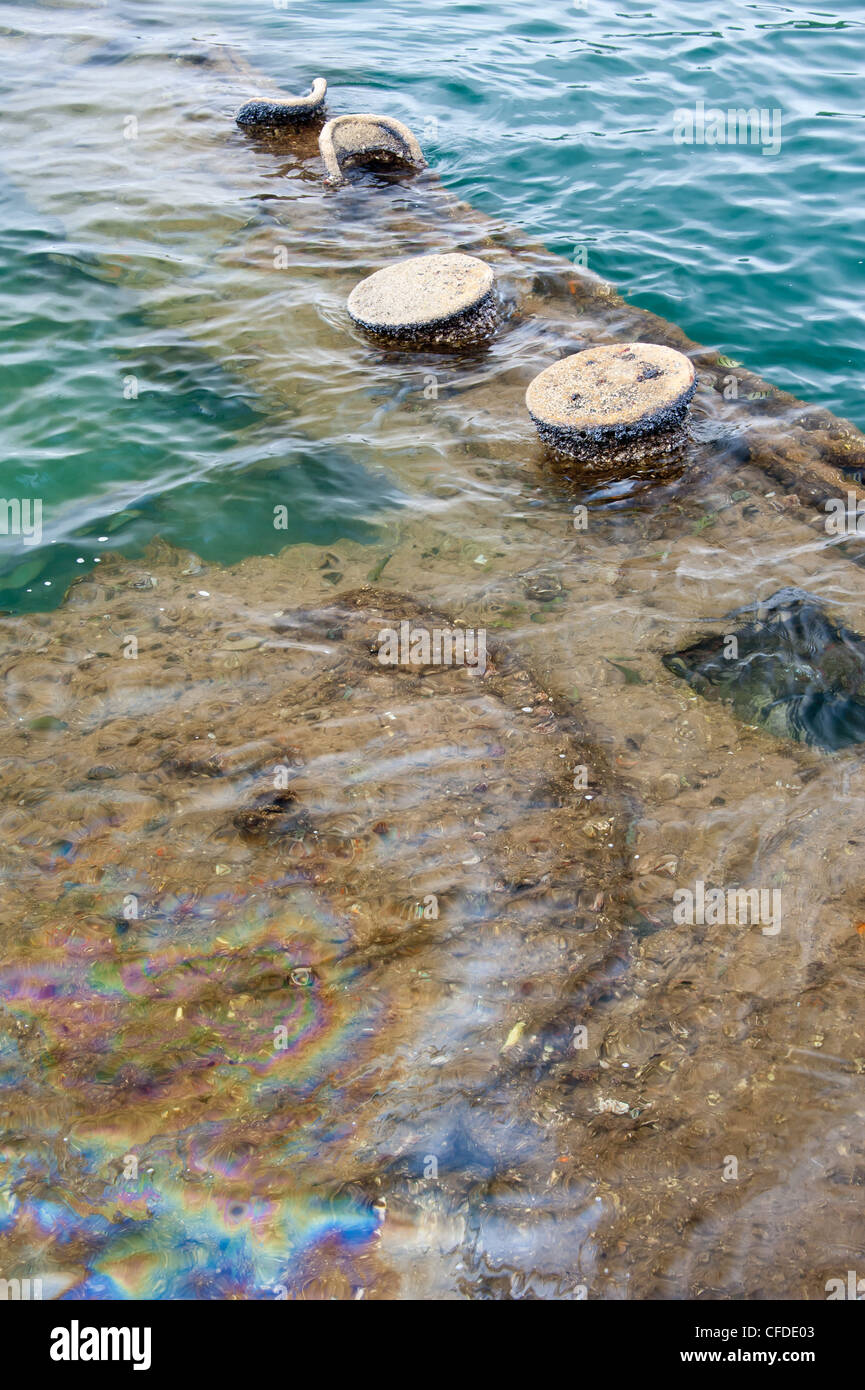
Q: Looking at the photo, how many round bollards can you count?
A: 2